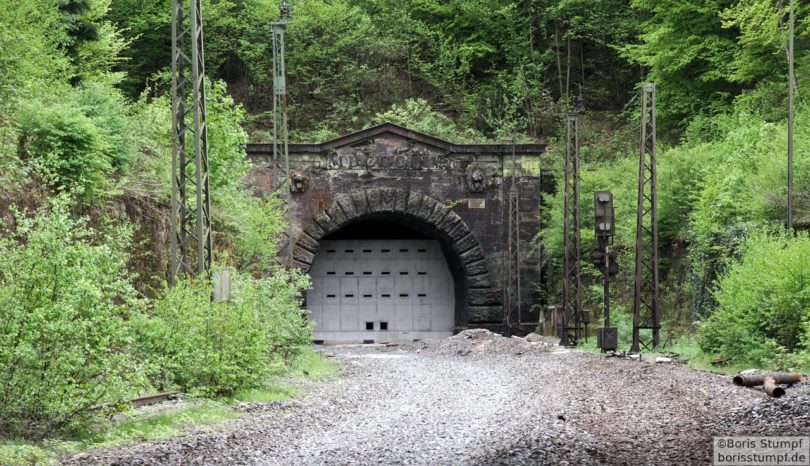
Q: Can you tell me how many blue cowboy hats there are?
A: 0